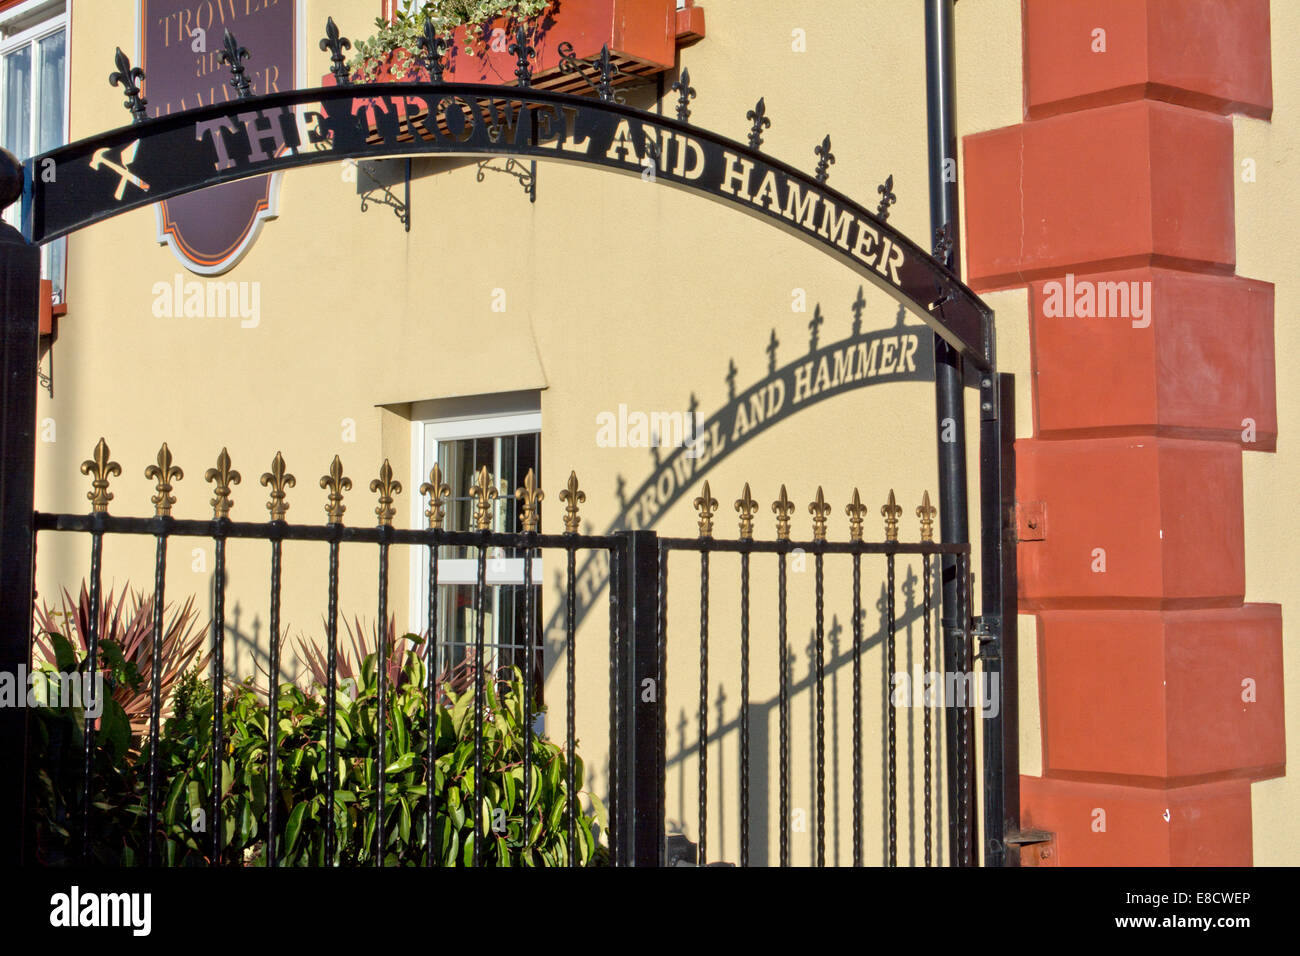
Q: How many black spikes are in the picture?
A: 11